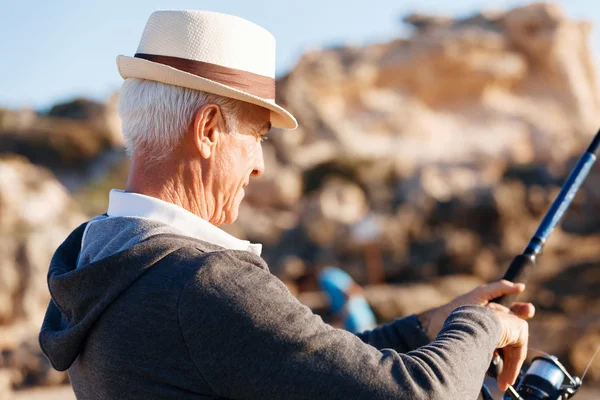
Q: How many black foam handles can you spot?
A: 1